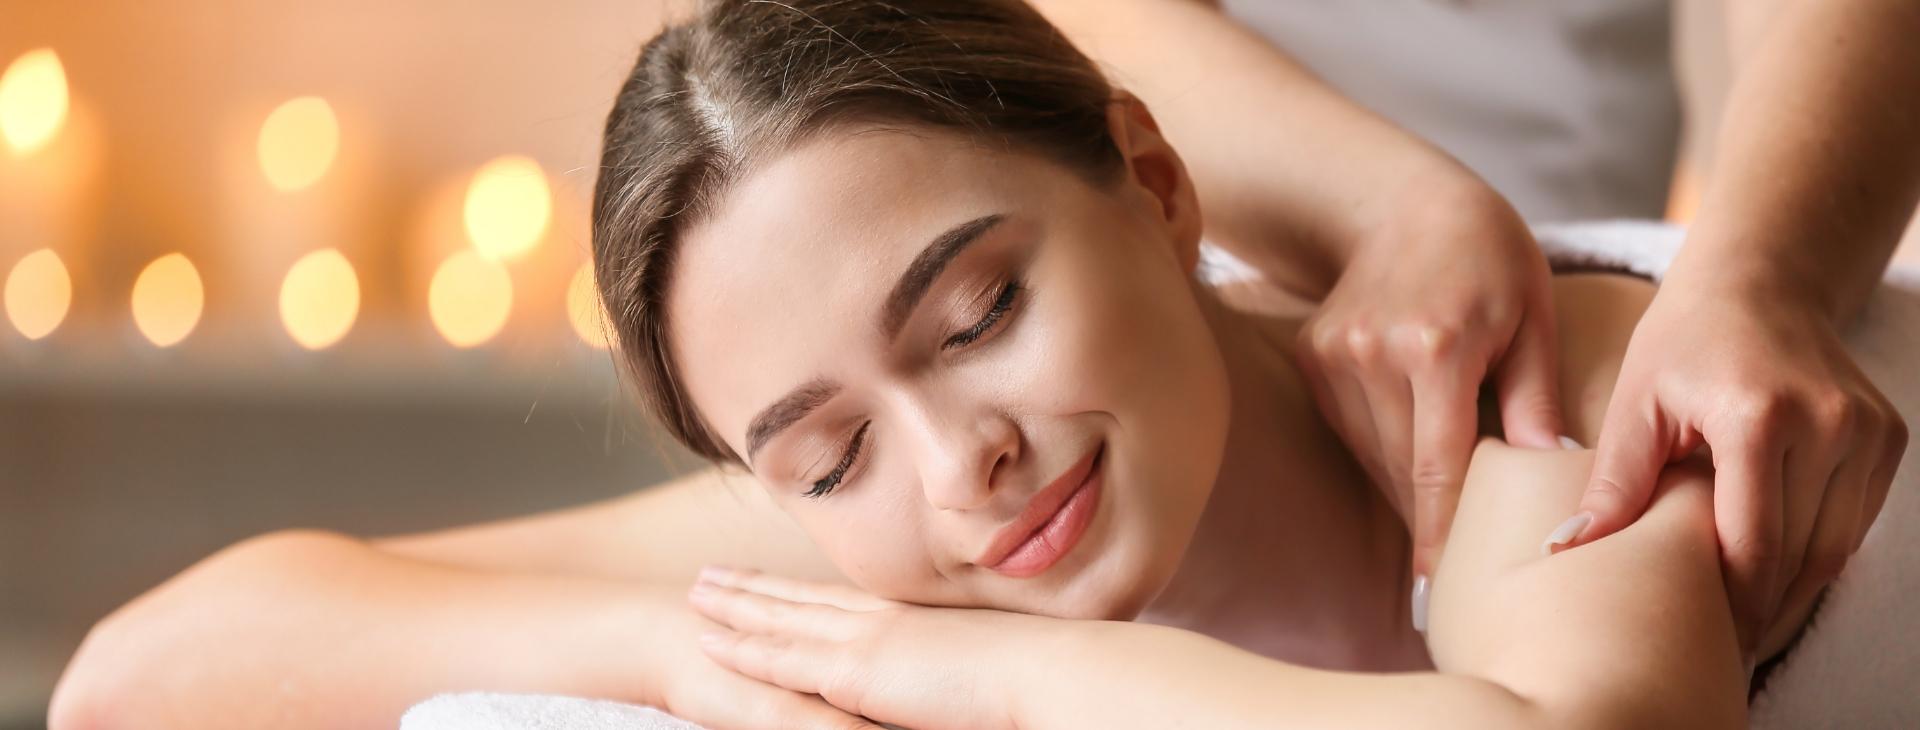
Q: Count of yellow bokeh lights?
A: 8